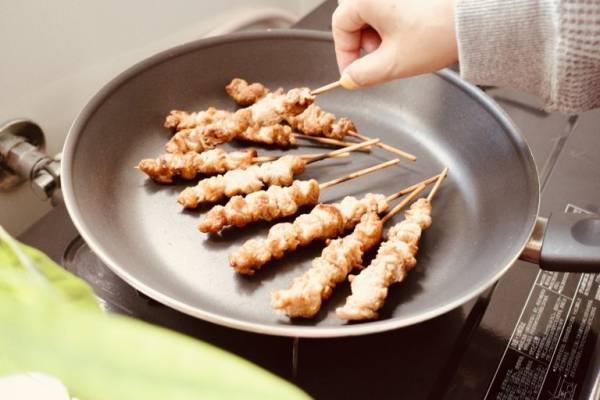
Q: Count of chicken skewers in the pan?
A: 9